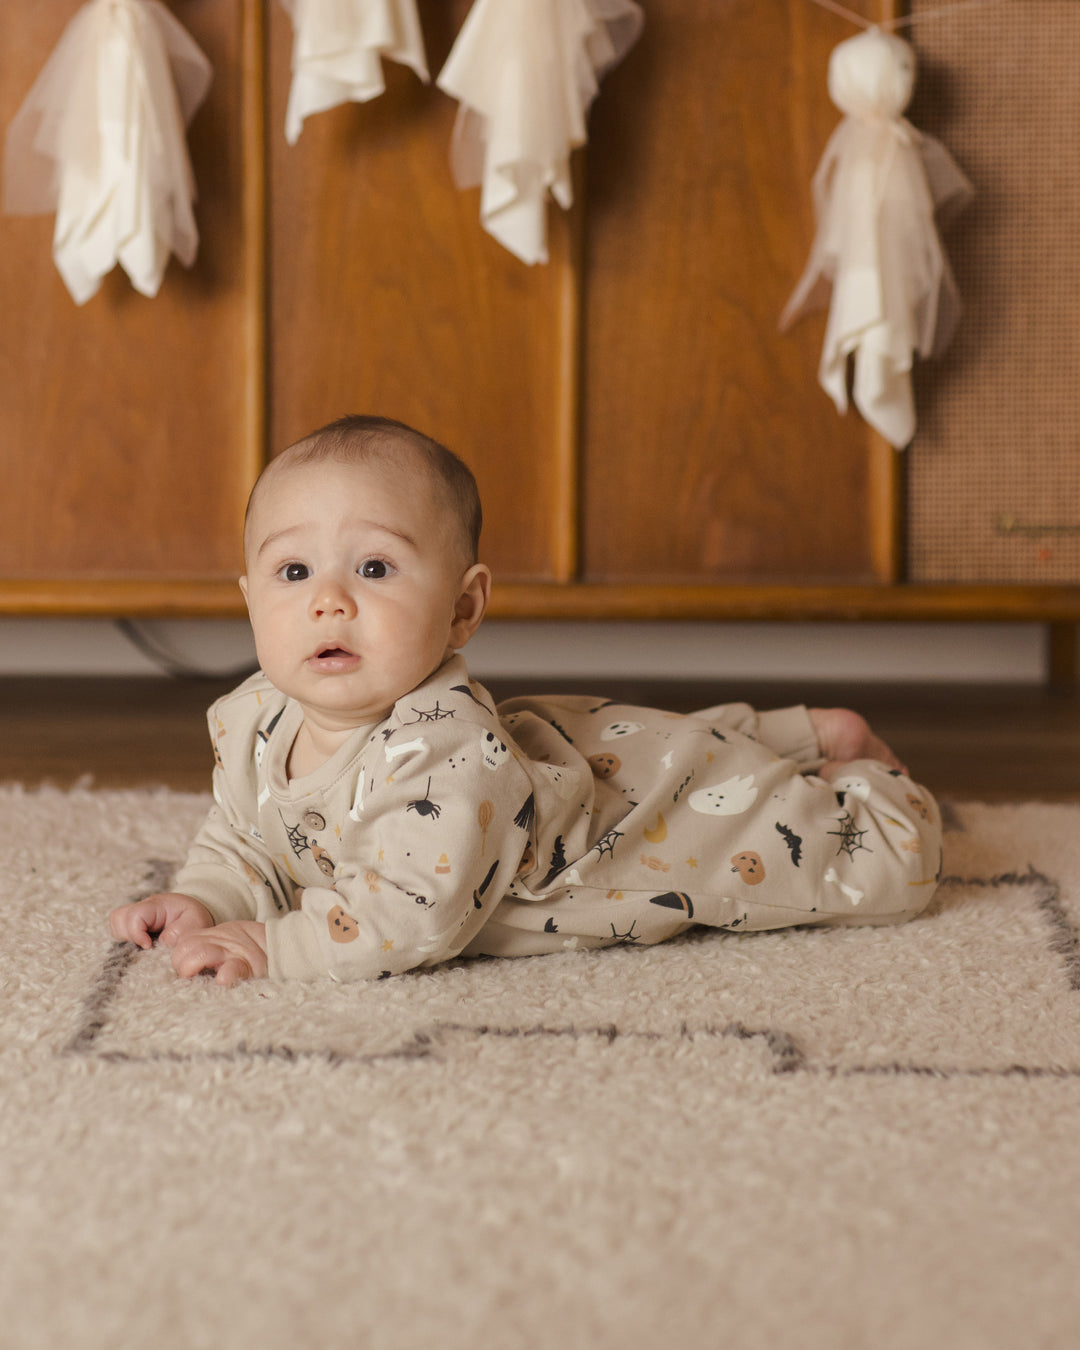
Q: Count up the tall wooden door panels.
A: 3